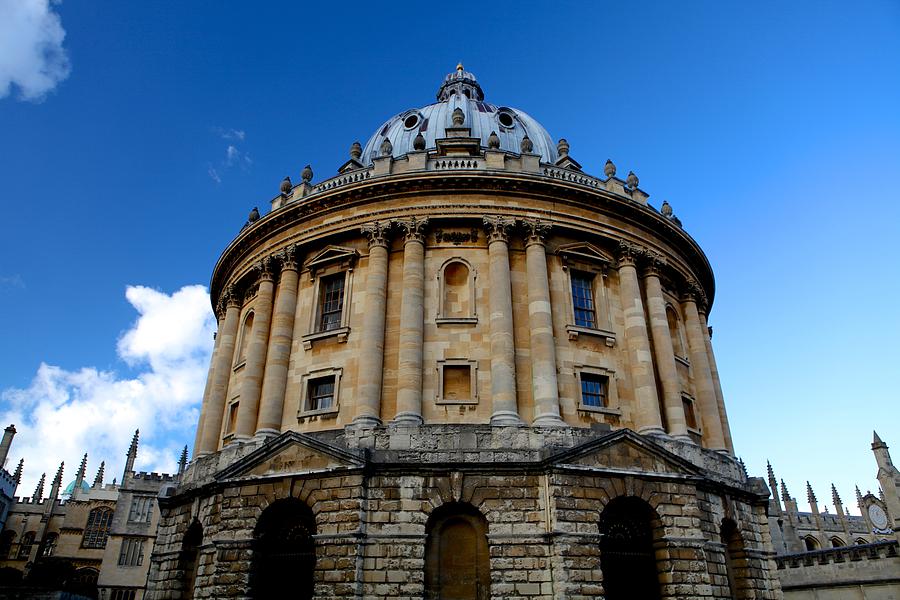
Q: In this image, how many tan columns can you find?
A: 12